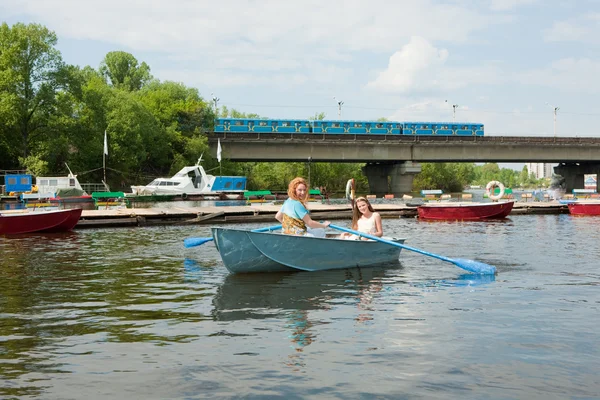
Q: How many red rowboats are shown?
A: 3